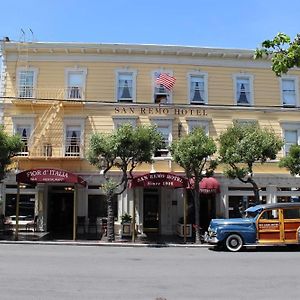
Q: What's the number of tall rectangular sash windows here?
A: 14